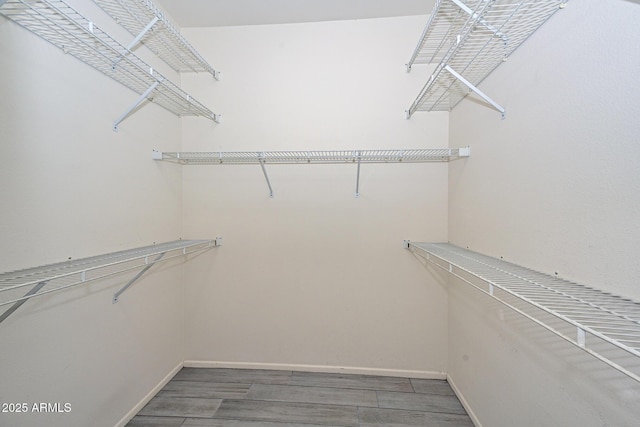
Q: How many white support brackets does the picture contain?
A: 8